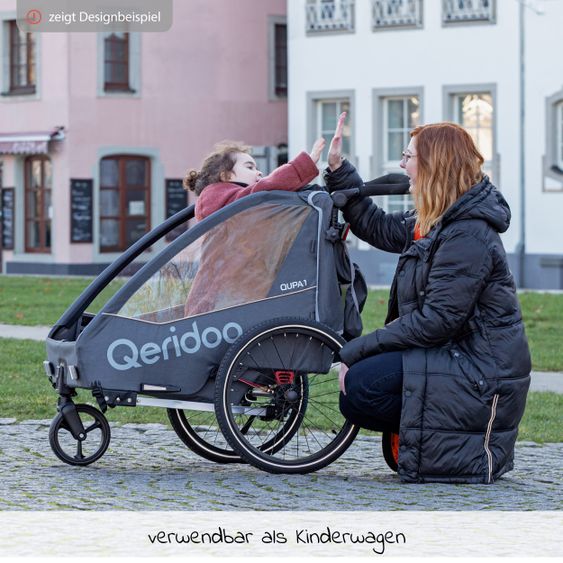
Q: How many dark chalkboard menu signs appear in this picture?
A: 3